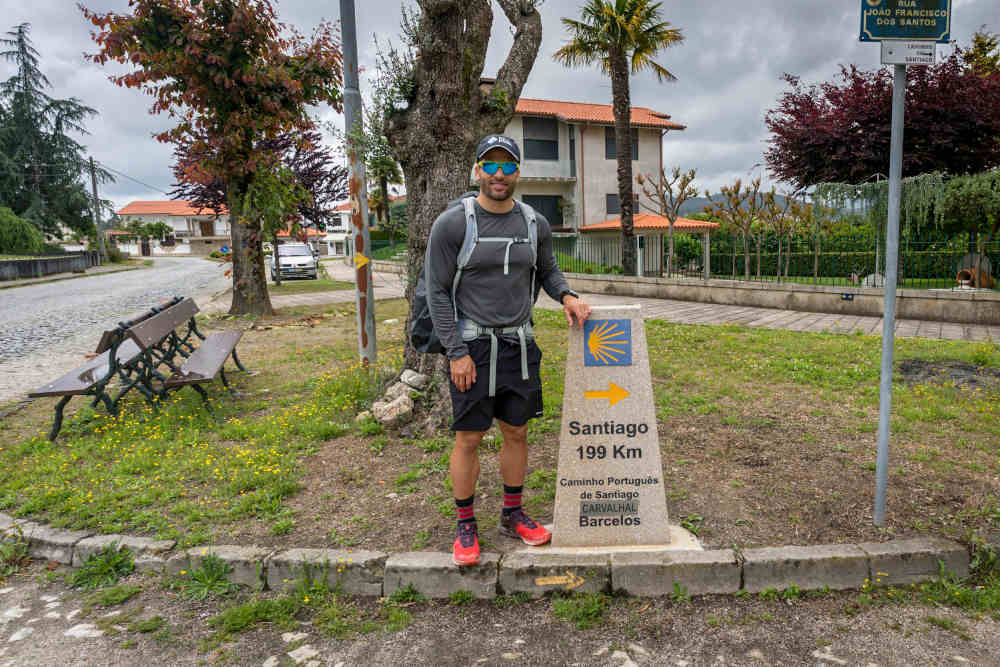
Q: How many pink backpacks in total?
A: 0